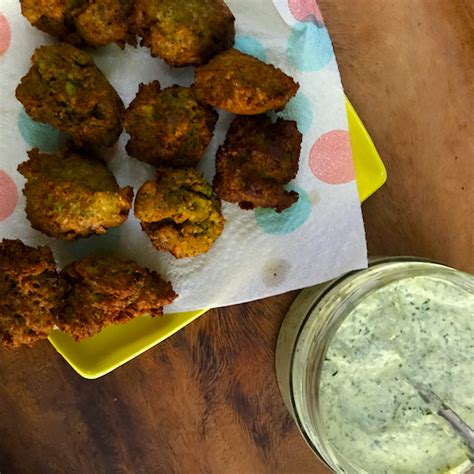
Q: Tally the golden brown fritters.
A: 10